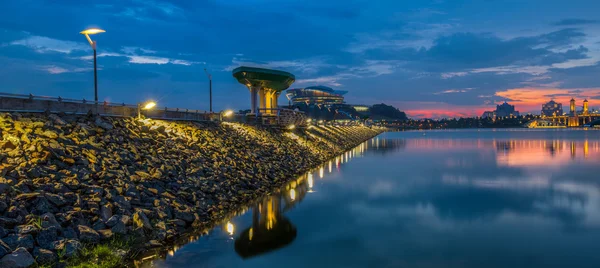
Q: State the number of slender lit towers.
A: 2